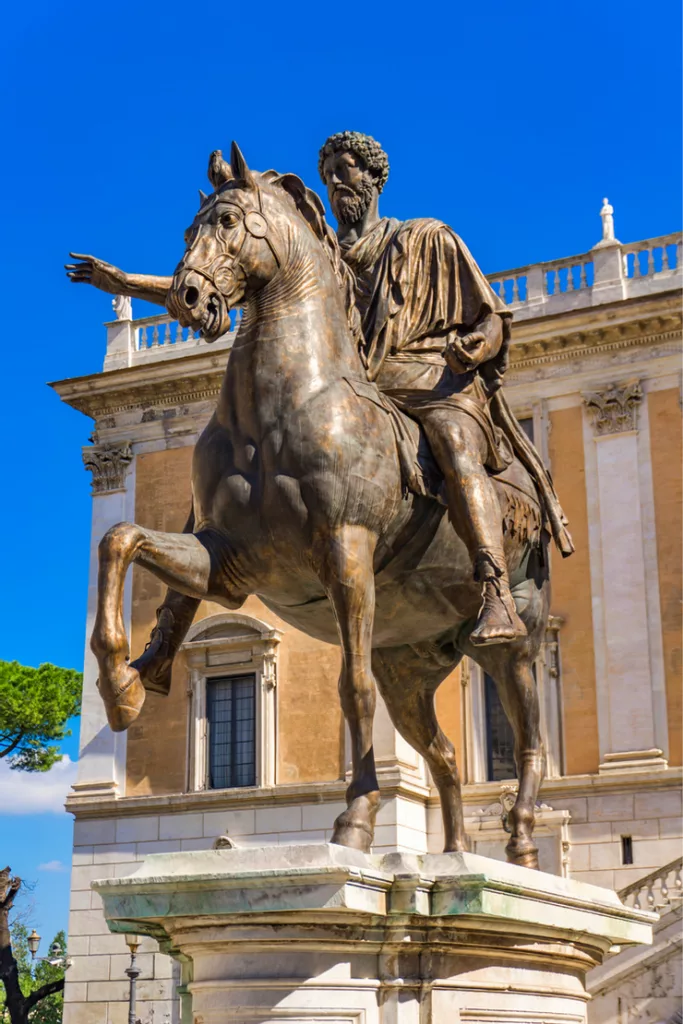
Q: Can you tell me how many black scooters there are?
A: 0